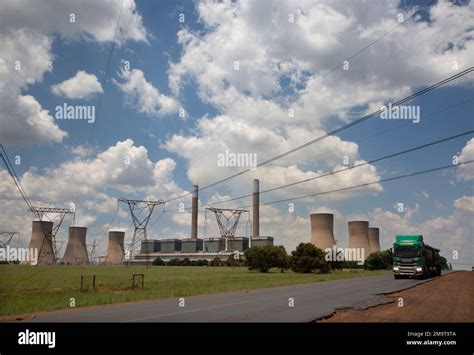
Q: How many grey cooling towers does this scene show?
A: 6